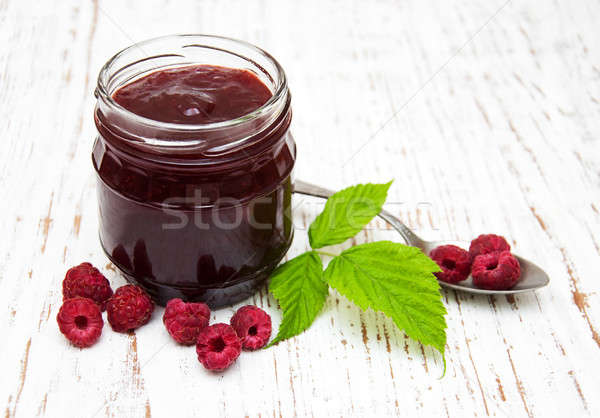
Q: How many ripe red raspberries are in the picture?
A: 9